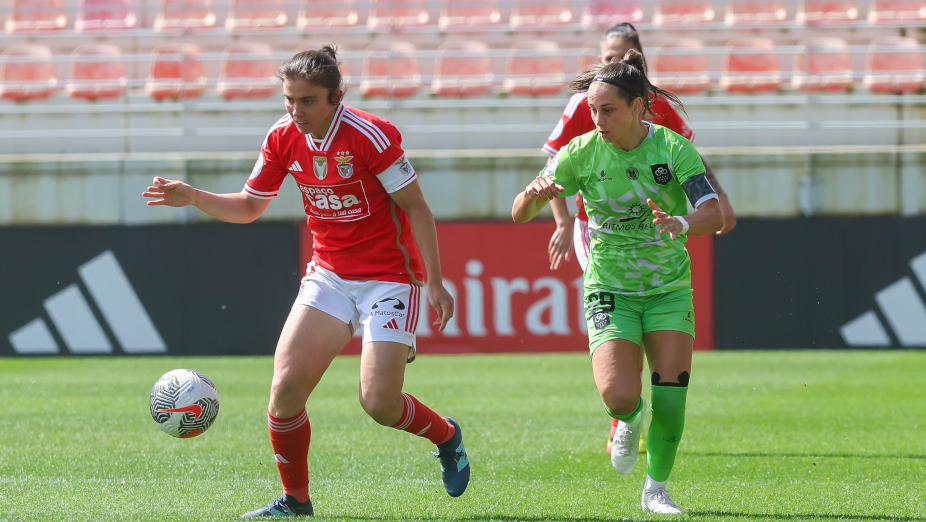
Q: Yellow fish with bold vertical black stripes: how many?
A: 0